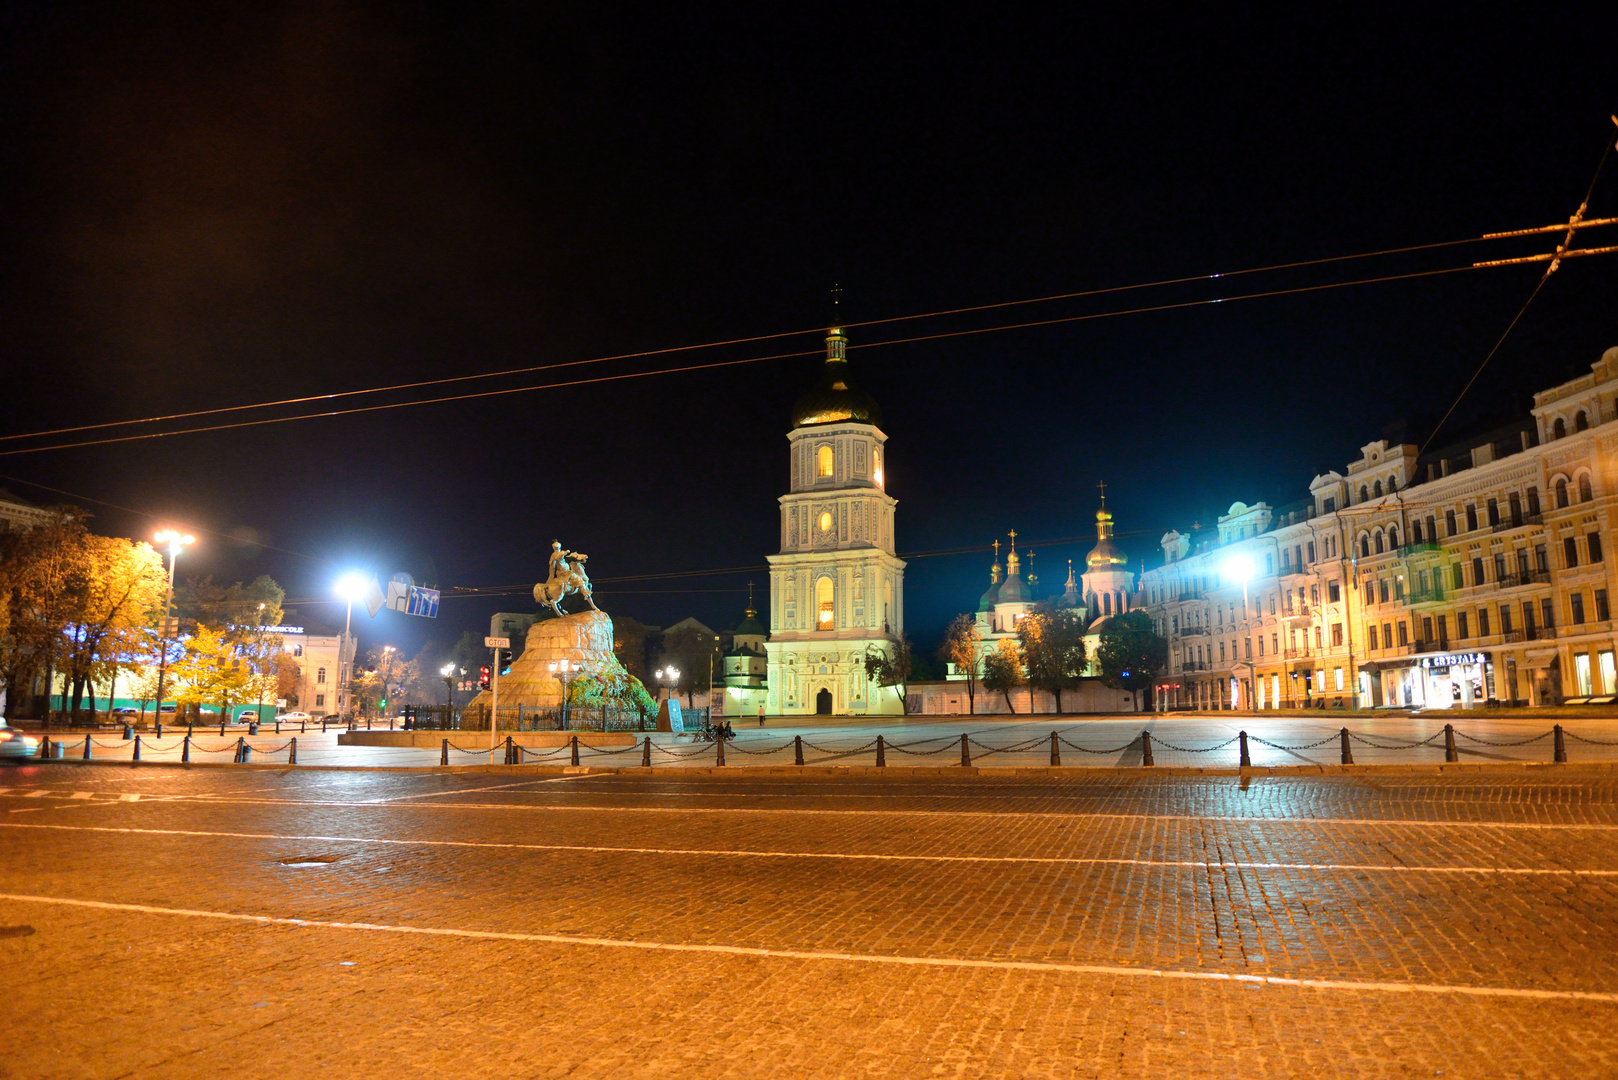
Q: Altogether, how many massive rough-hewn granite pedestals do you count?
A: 1